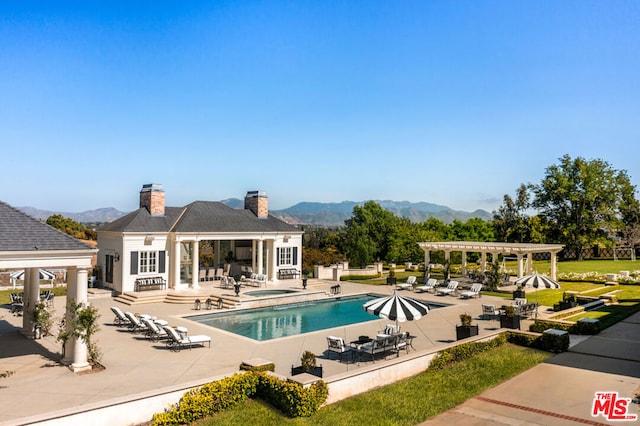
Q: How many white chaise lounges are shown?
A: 8